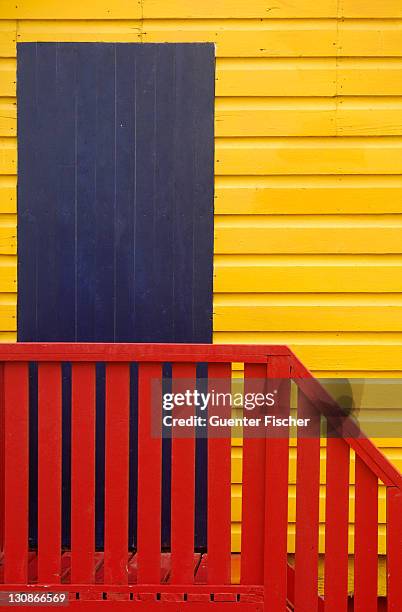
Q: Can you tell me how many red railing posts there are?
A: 13